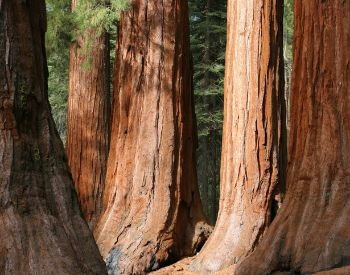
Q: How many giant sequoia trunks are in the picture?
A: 5